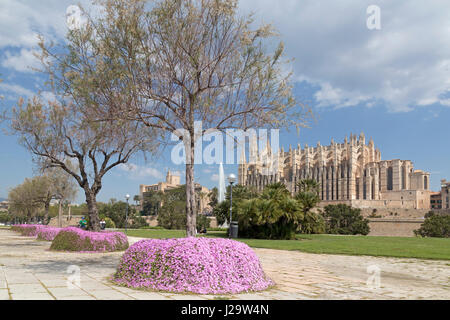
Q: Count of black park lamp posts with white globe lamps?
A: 2